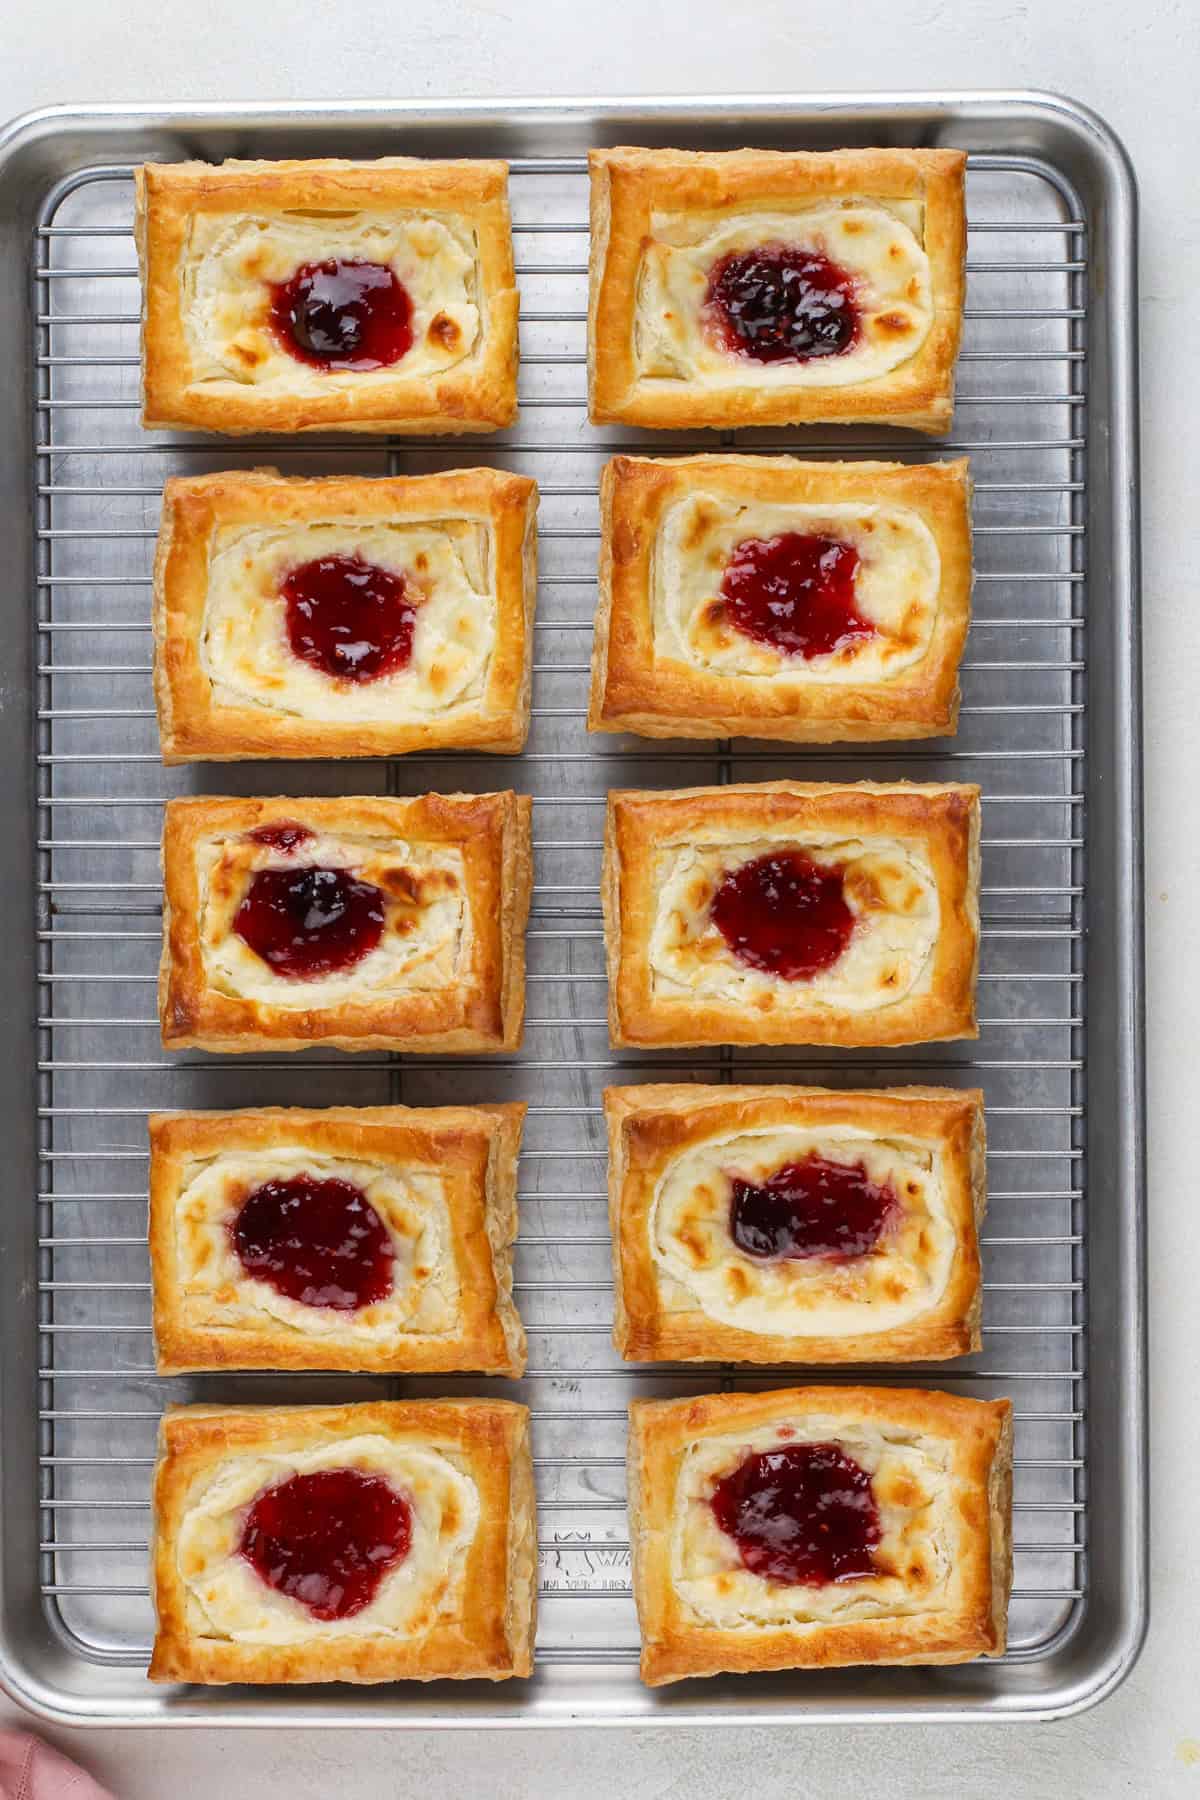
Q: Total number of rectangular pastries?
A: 10